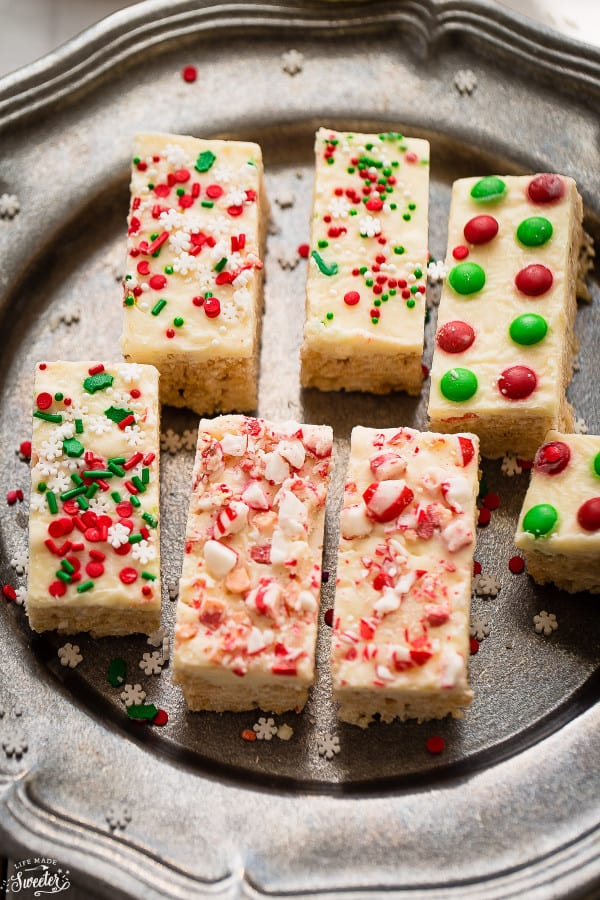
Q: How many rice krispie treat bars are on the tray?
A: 7